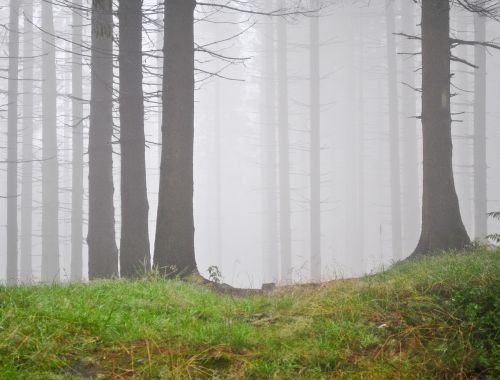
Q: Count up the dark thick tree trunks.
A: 4